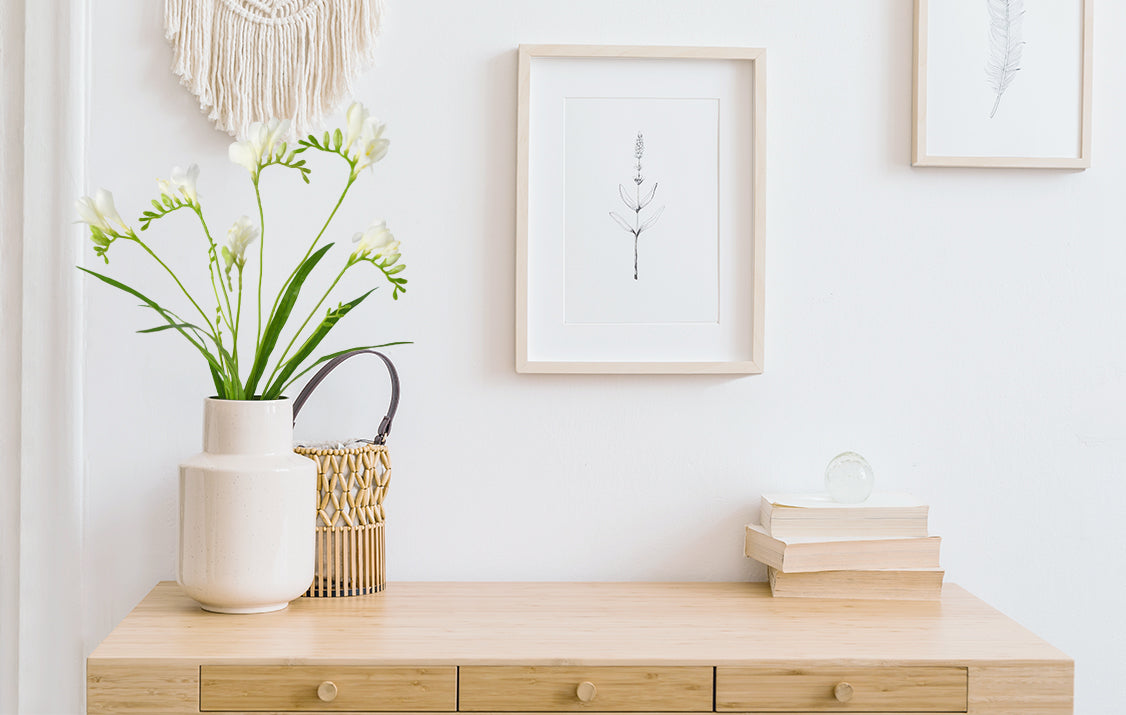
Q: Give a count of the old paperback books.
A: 3